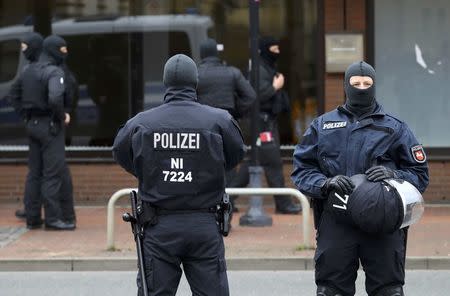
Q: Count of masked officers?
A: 6